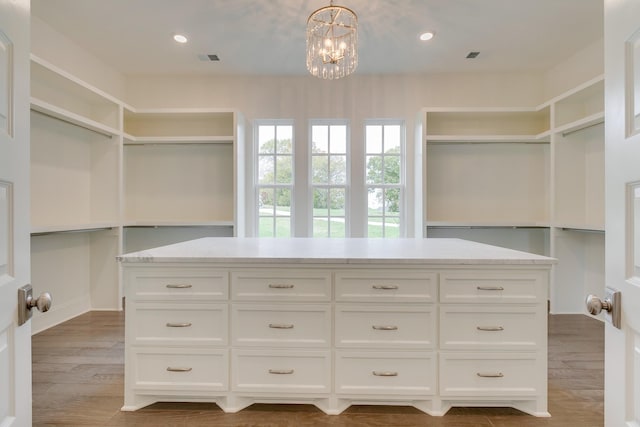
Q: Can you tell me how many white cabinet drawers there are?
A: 12